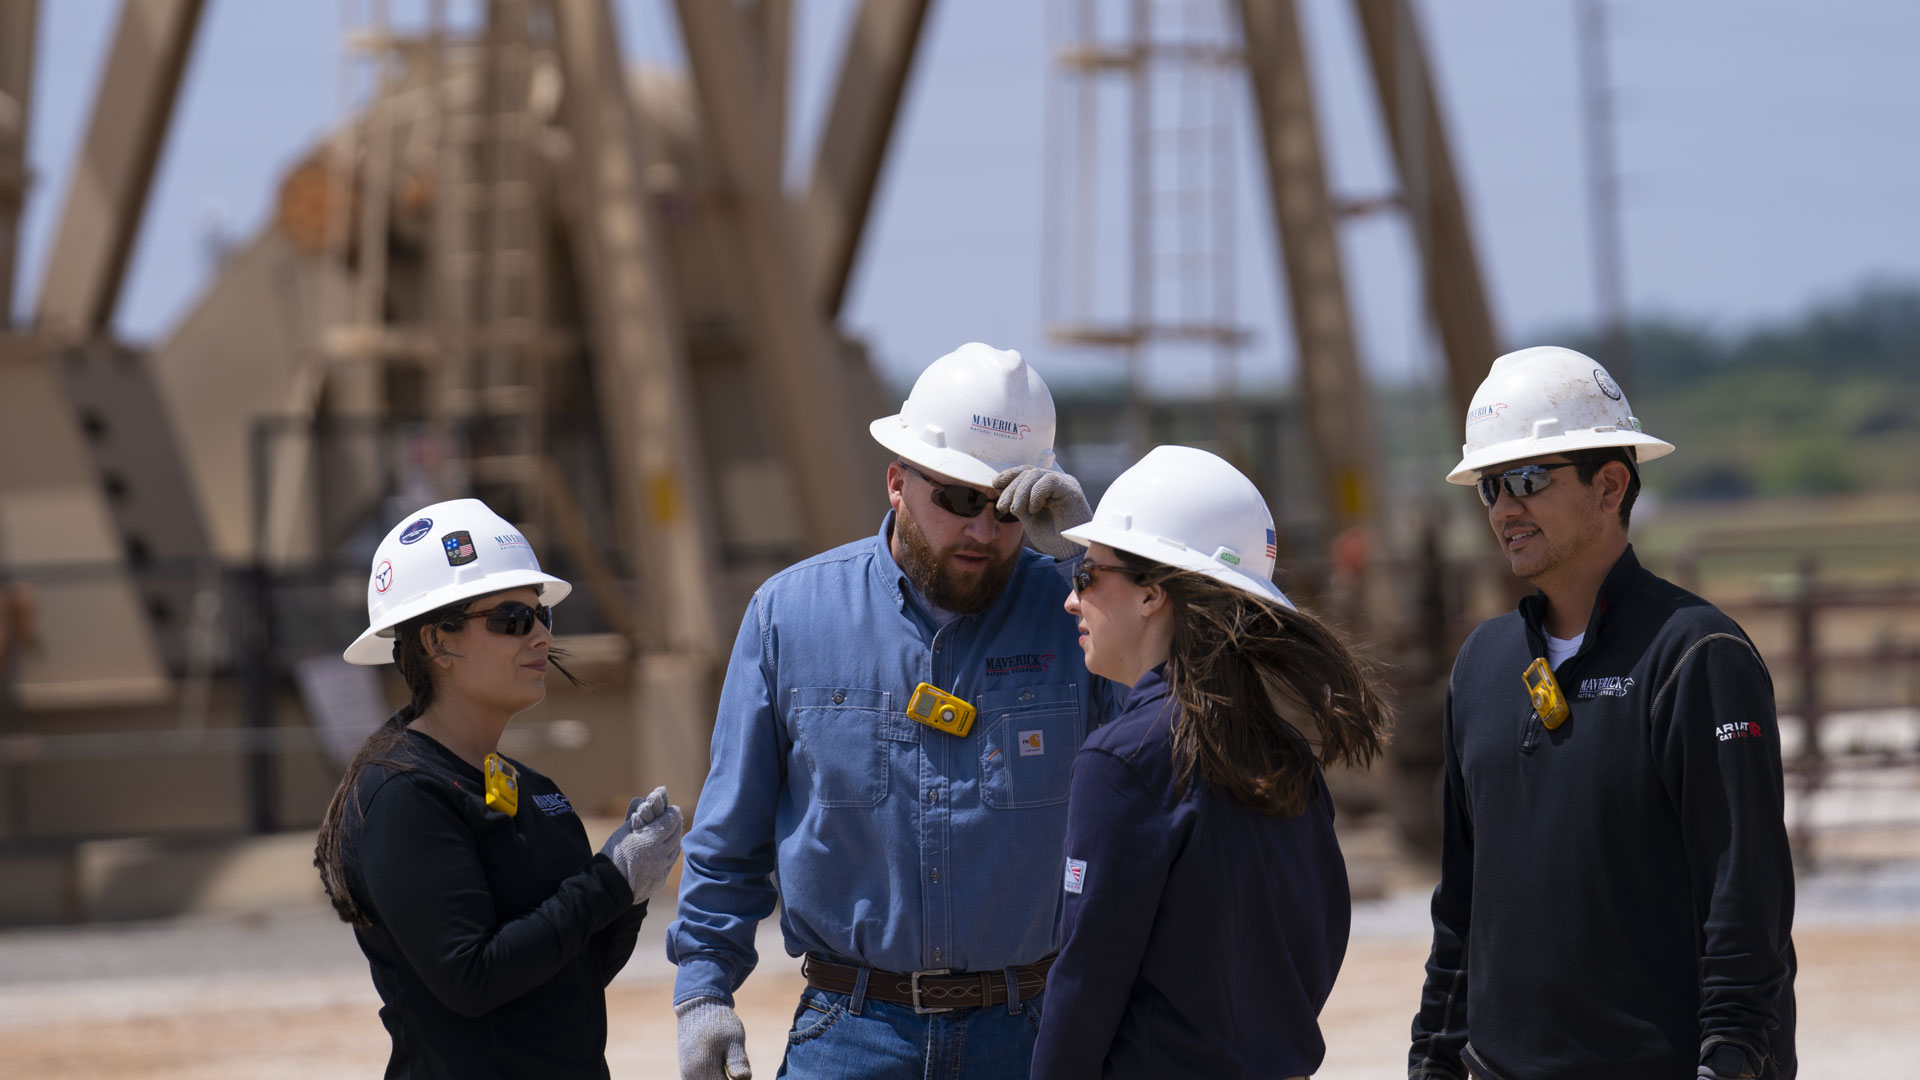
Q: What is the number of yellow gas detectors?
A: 3